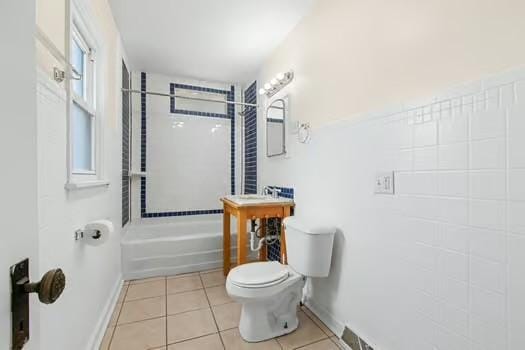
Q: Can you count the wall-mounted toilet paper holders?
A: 1